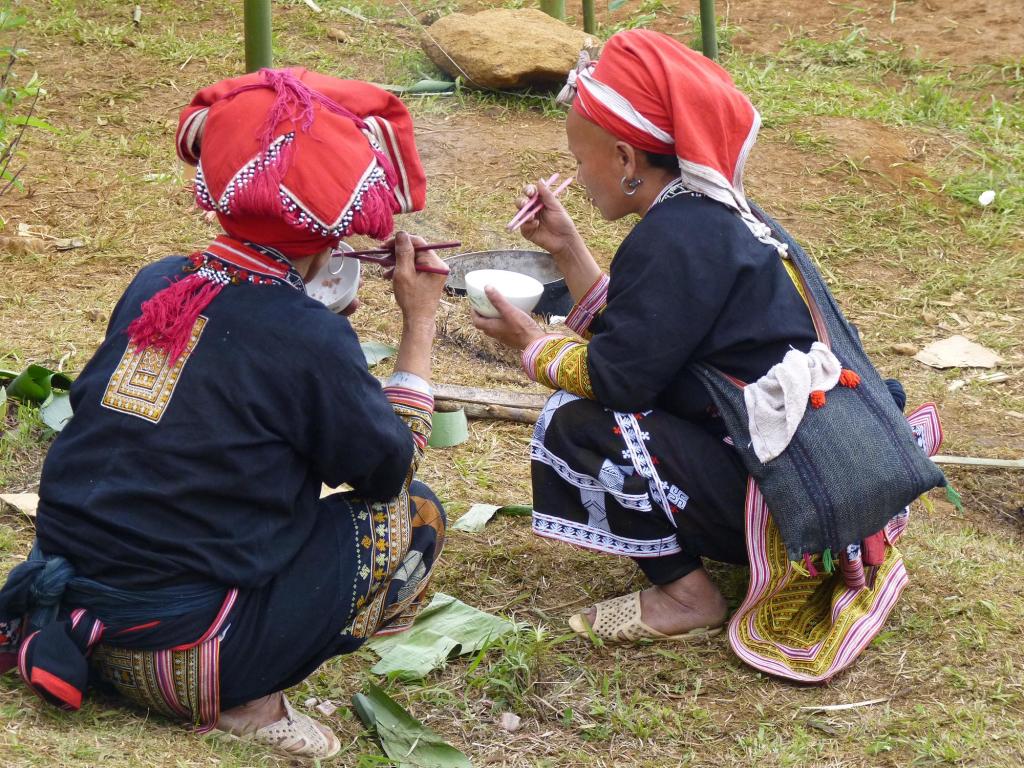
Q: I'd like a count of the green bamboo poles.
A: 4